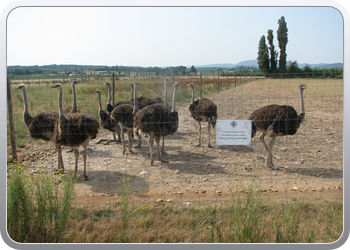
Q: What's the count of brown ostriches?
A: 11